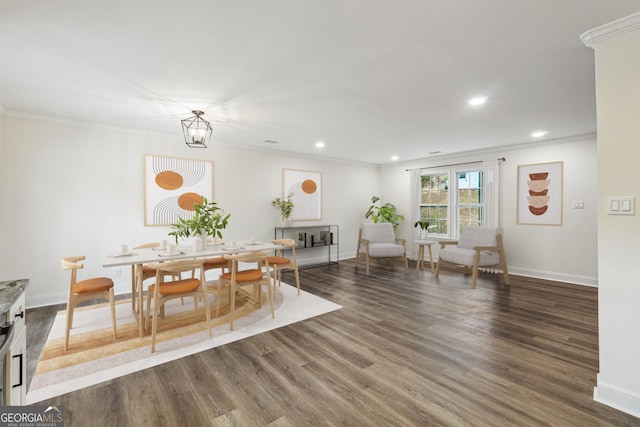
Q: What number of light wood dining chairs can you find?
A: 6